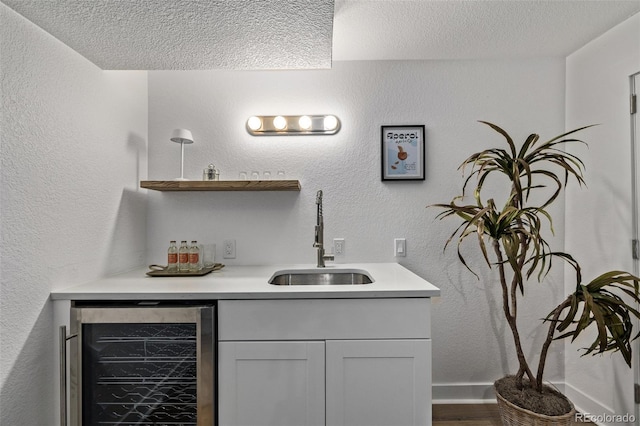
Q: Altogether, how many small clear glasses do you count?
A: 4